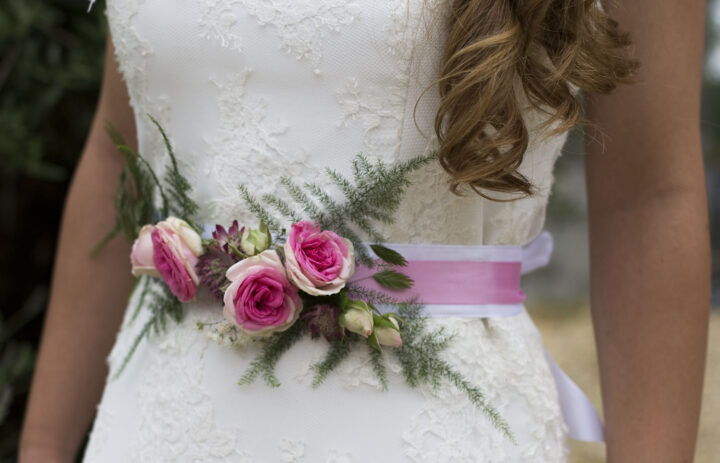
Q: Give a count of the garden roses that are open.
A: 3